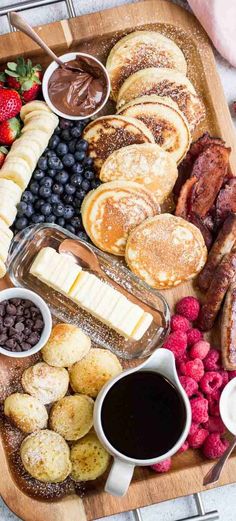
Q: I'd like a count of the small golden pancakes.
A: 7